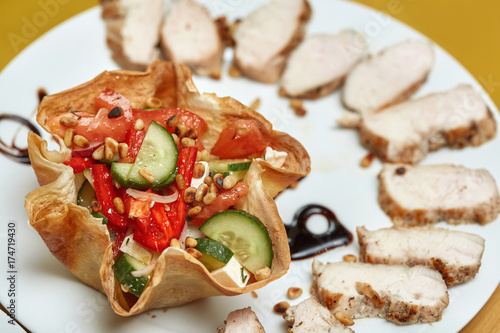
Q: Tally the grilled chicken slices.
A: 11